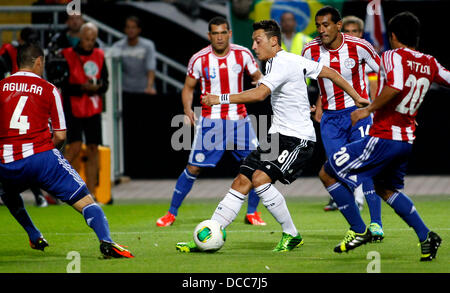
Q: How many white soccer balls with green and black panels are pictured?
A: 1